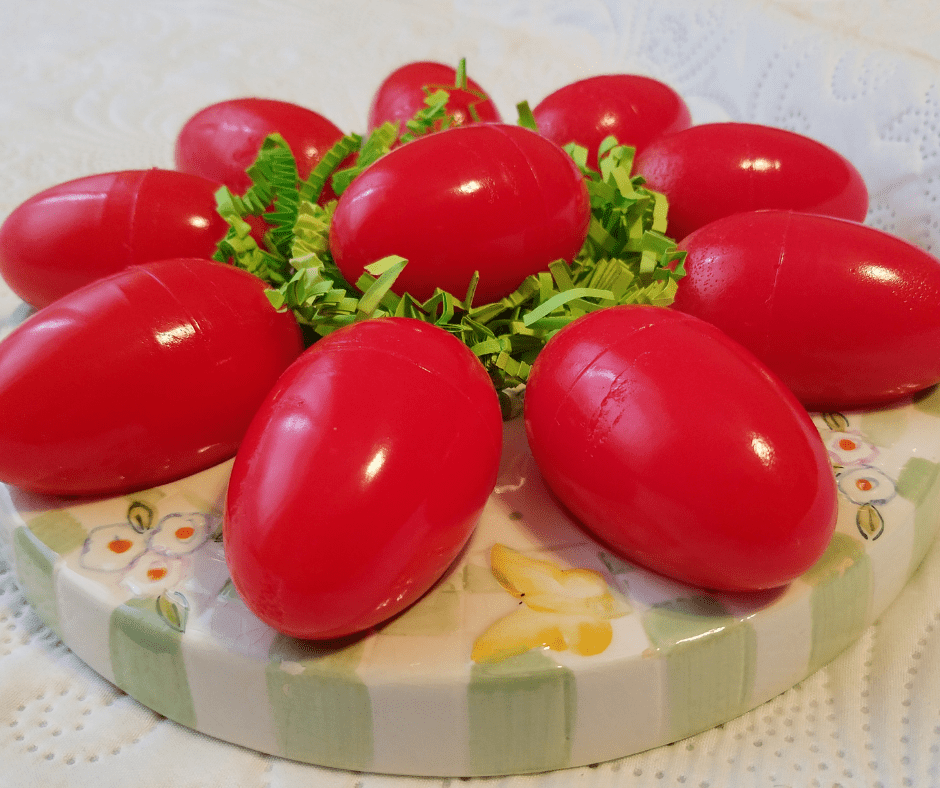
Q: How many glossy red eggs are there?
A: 10